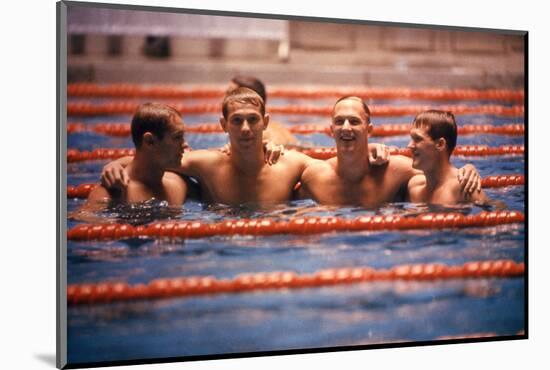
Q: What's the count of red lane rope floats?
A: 7